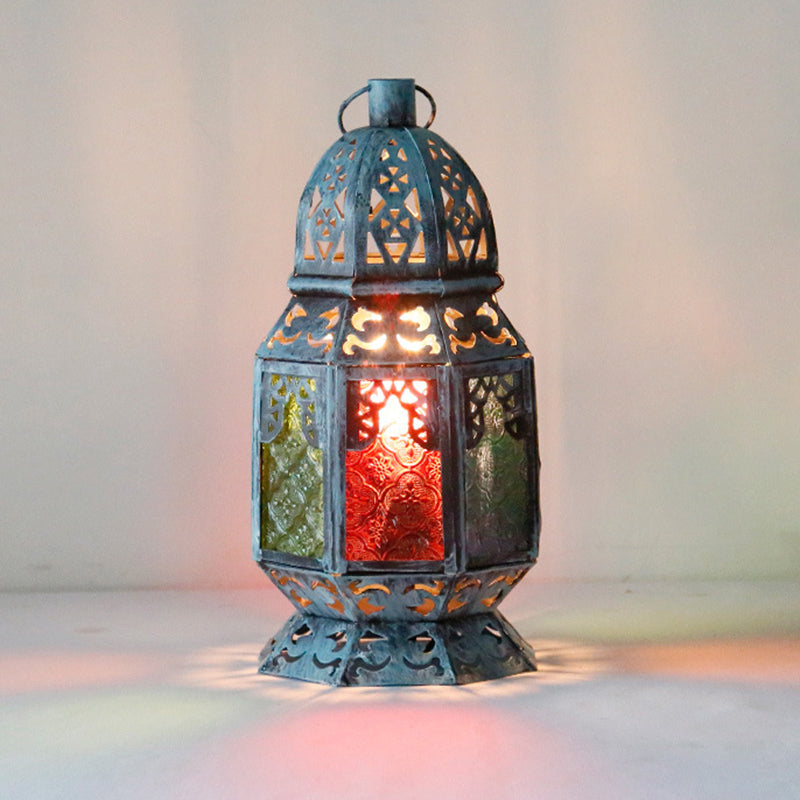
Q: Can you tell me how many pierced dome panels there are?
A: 3